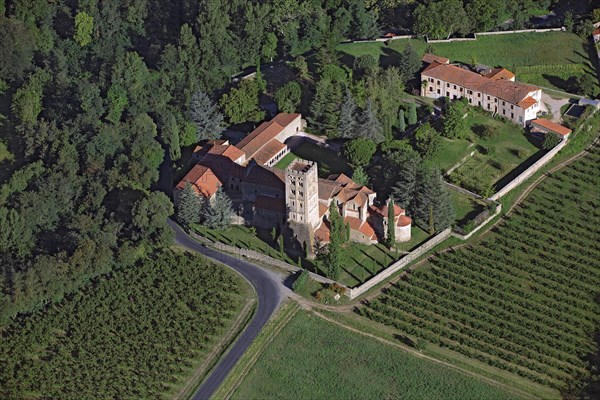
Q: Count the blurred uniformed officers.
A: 0